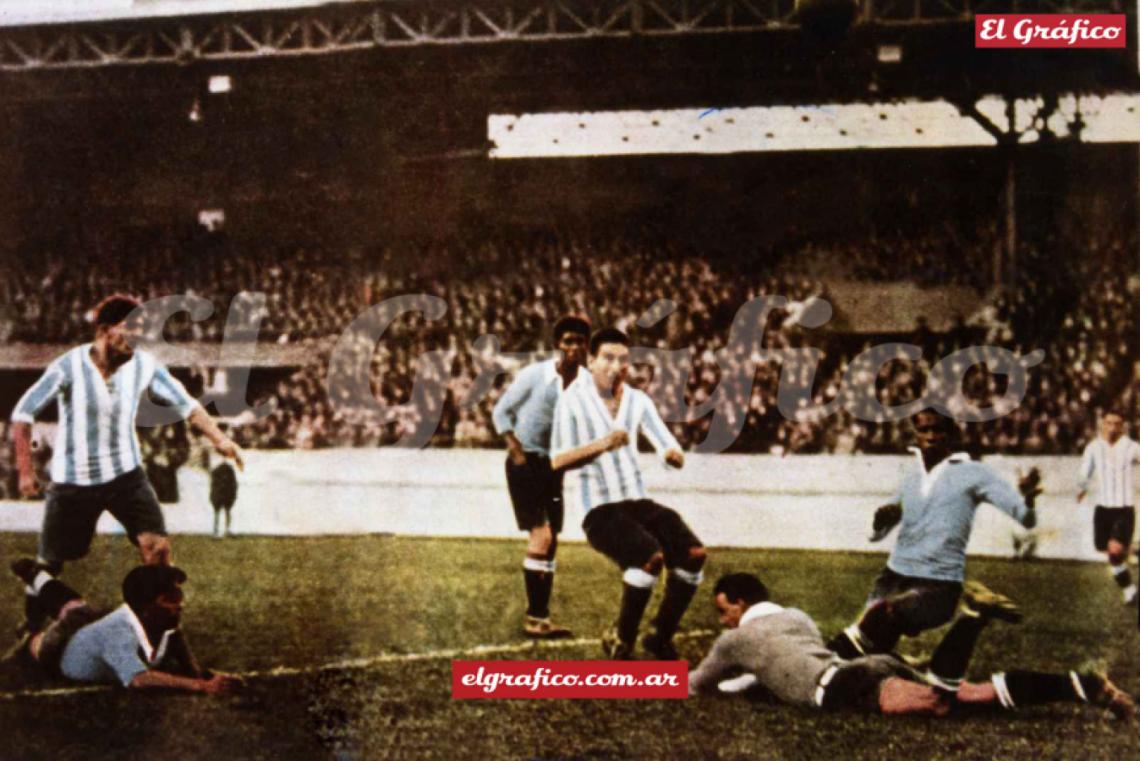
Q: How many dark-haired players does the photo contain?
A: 7